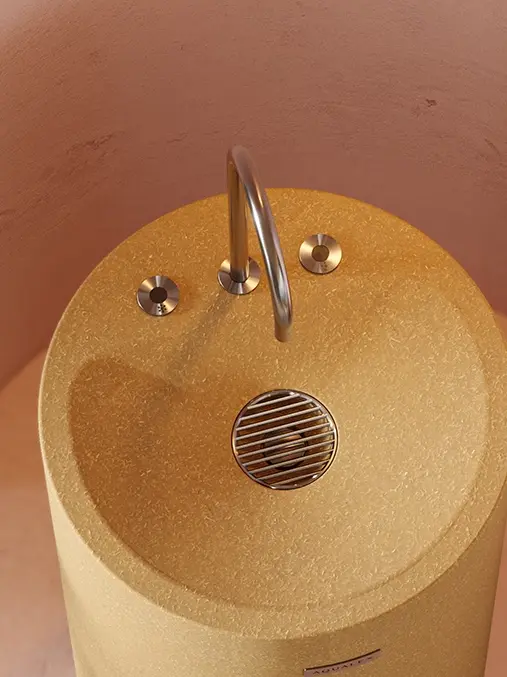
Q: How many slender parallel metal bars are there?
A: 10